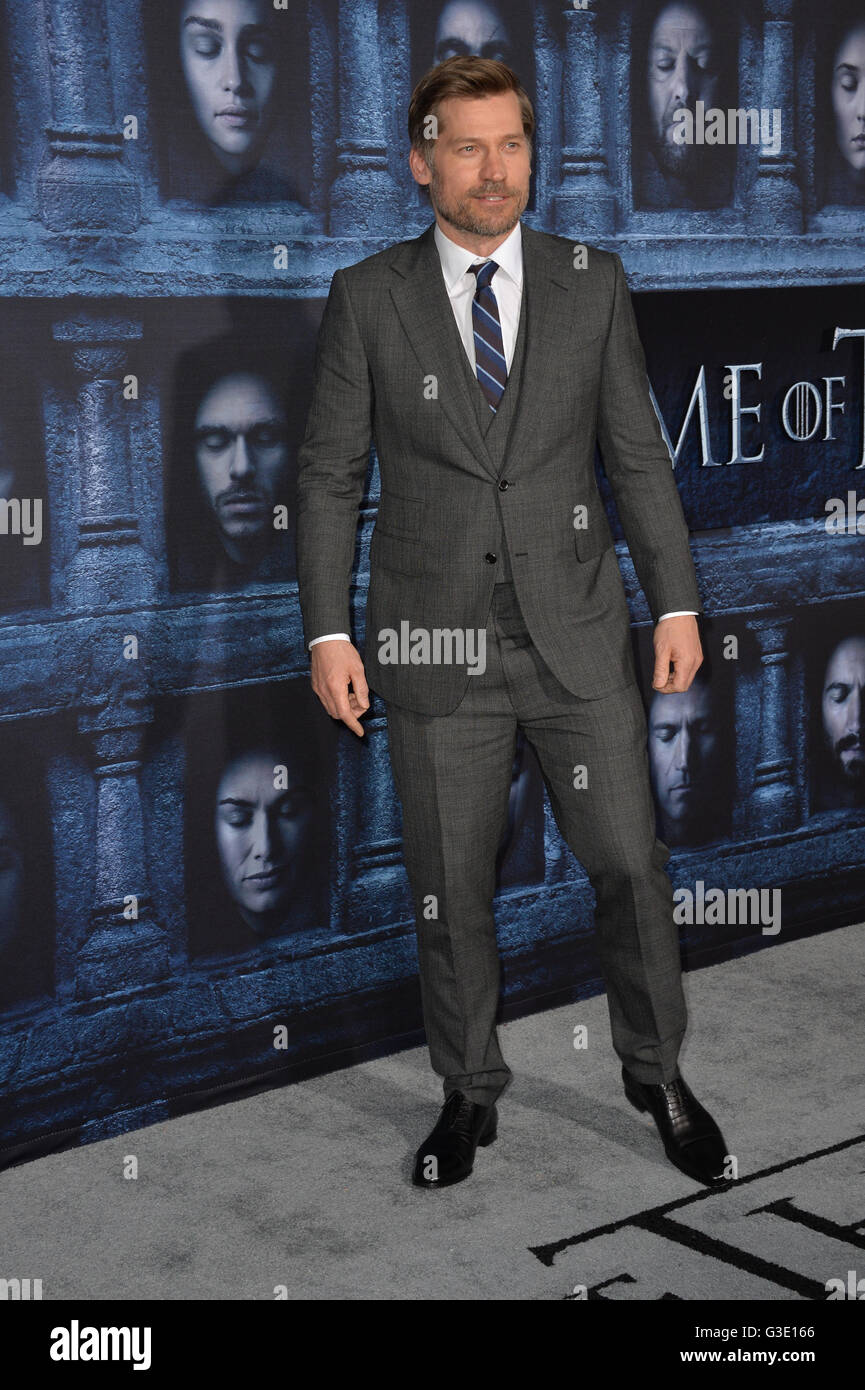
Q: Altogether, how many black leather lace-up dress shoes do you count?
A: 2